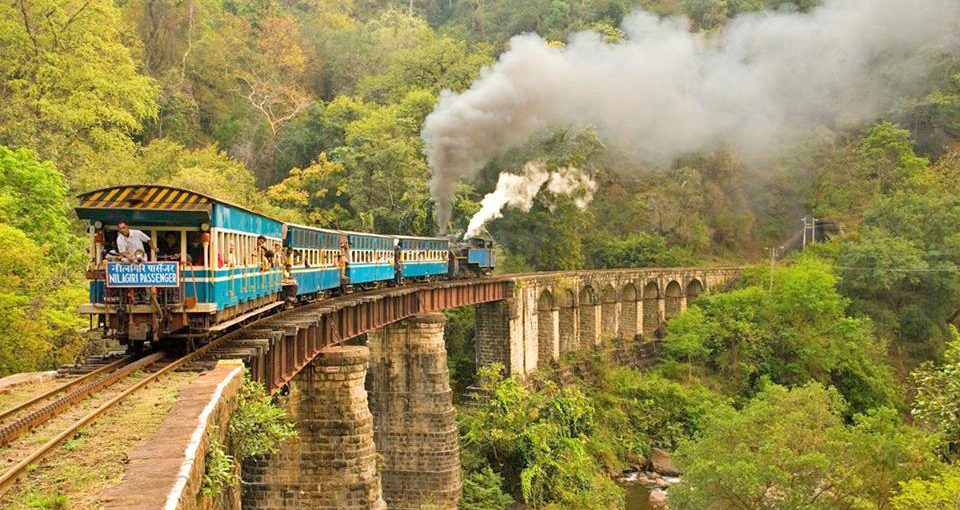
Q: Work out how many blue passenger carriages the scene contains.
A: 4